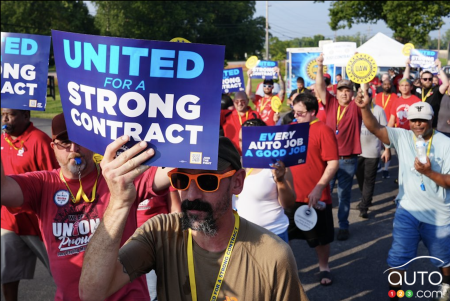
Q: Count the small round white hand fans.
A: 1